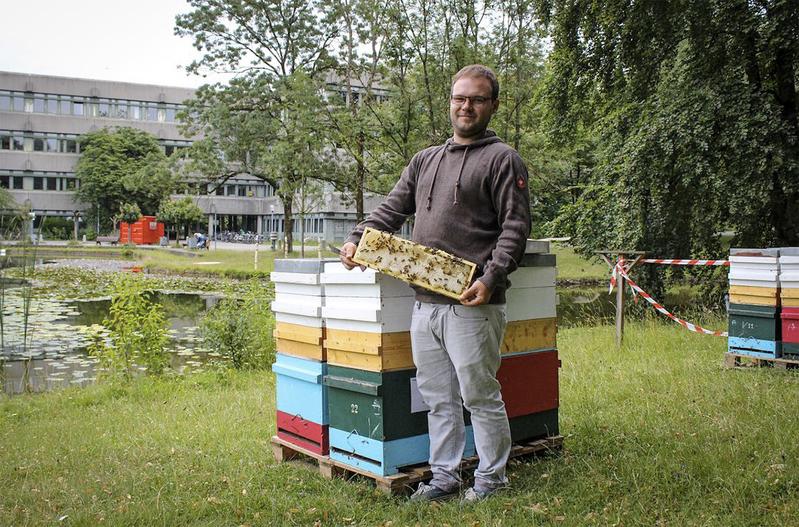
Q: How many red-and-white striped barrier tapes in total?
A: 2